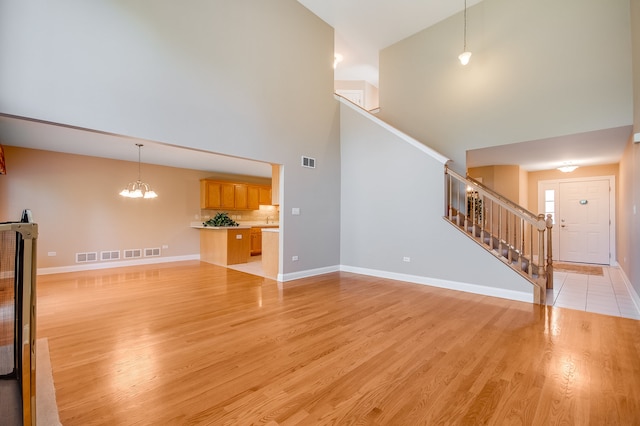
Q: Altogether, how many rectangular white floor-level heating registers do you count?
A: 4